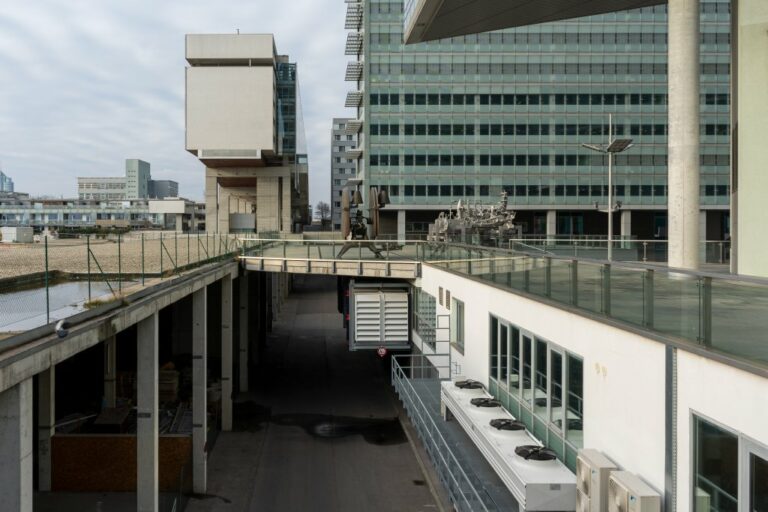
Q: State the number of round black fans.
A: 4